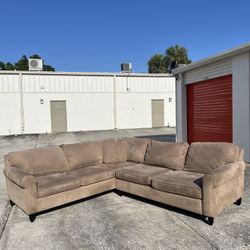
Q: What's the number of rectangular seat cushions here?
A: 4